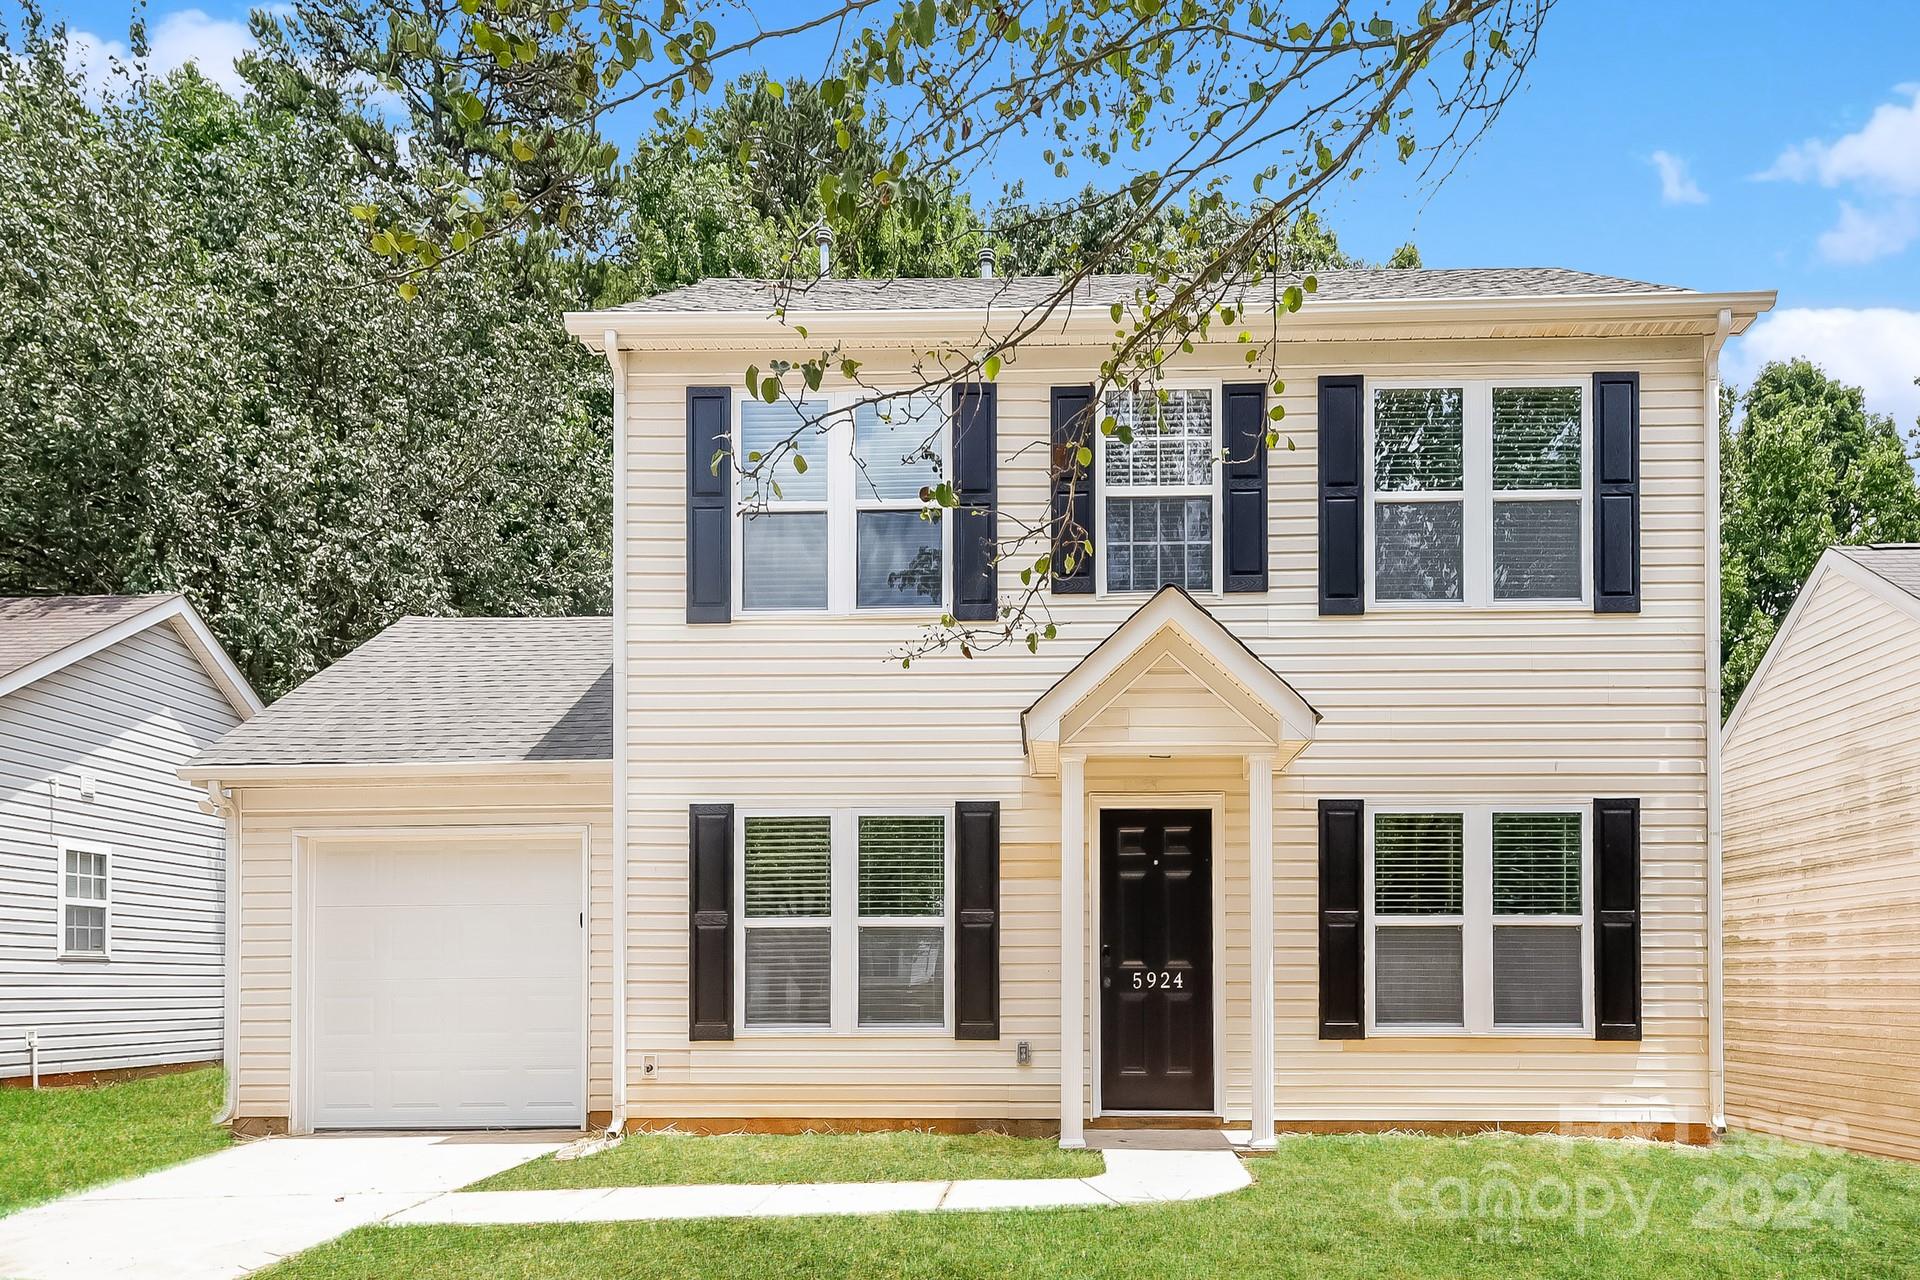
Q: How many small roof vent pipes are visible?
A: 2